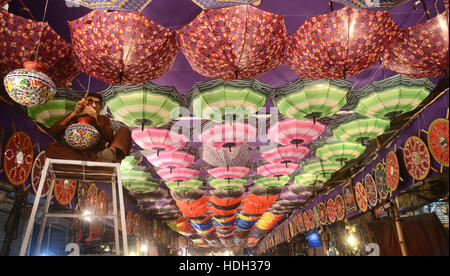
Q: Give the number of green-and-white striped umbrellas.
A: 15